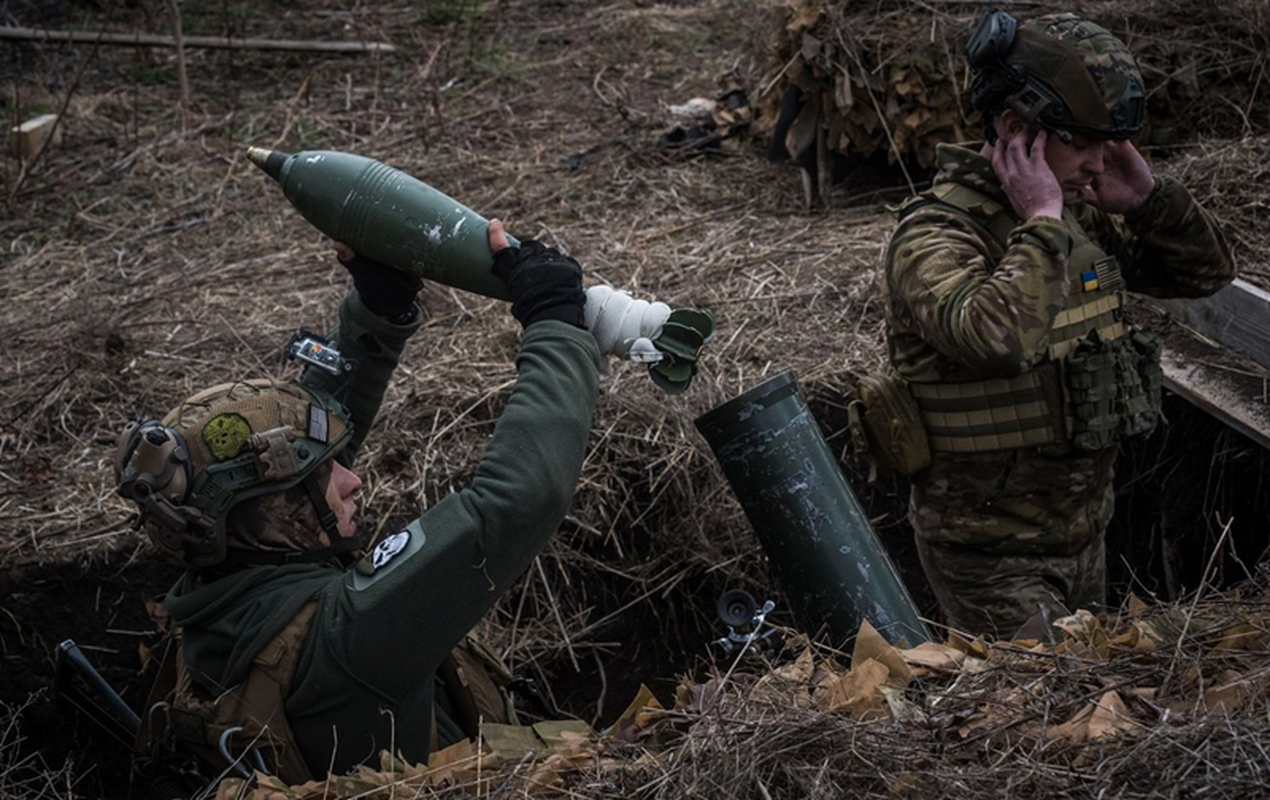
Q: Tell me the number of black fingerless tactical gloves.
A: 2